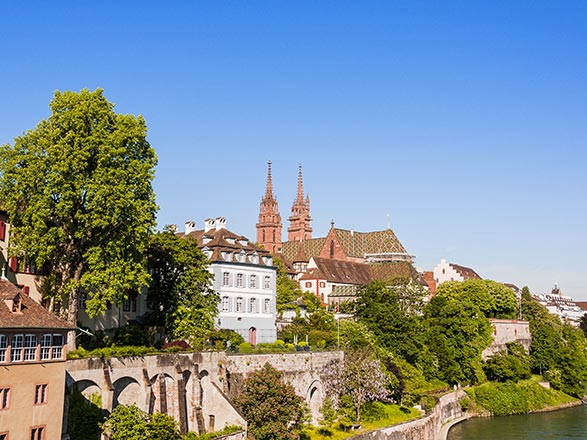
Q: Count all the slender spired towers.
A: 2